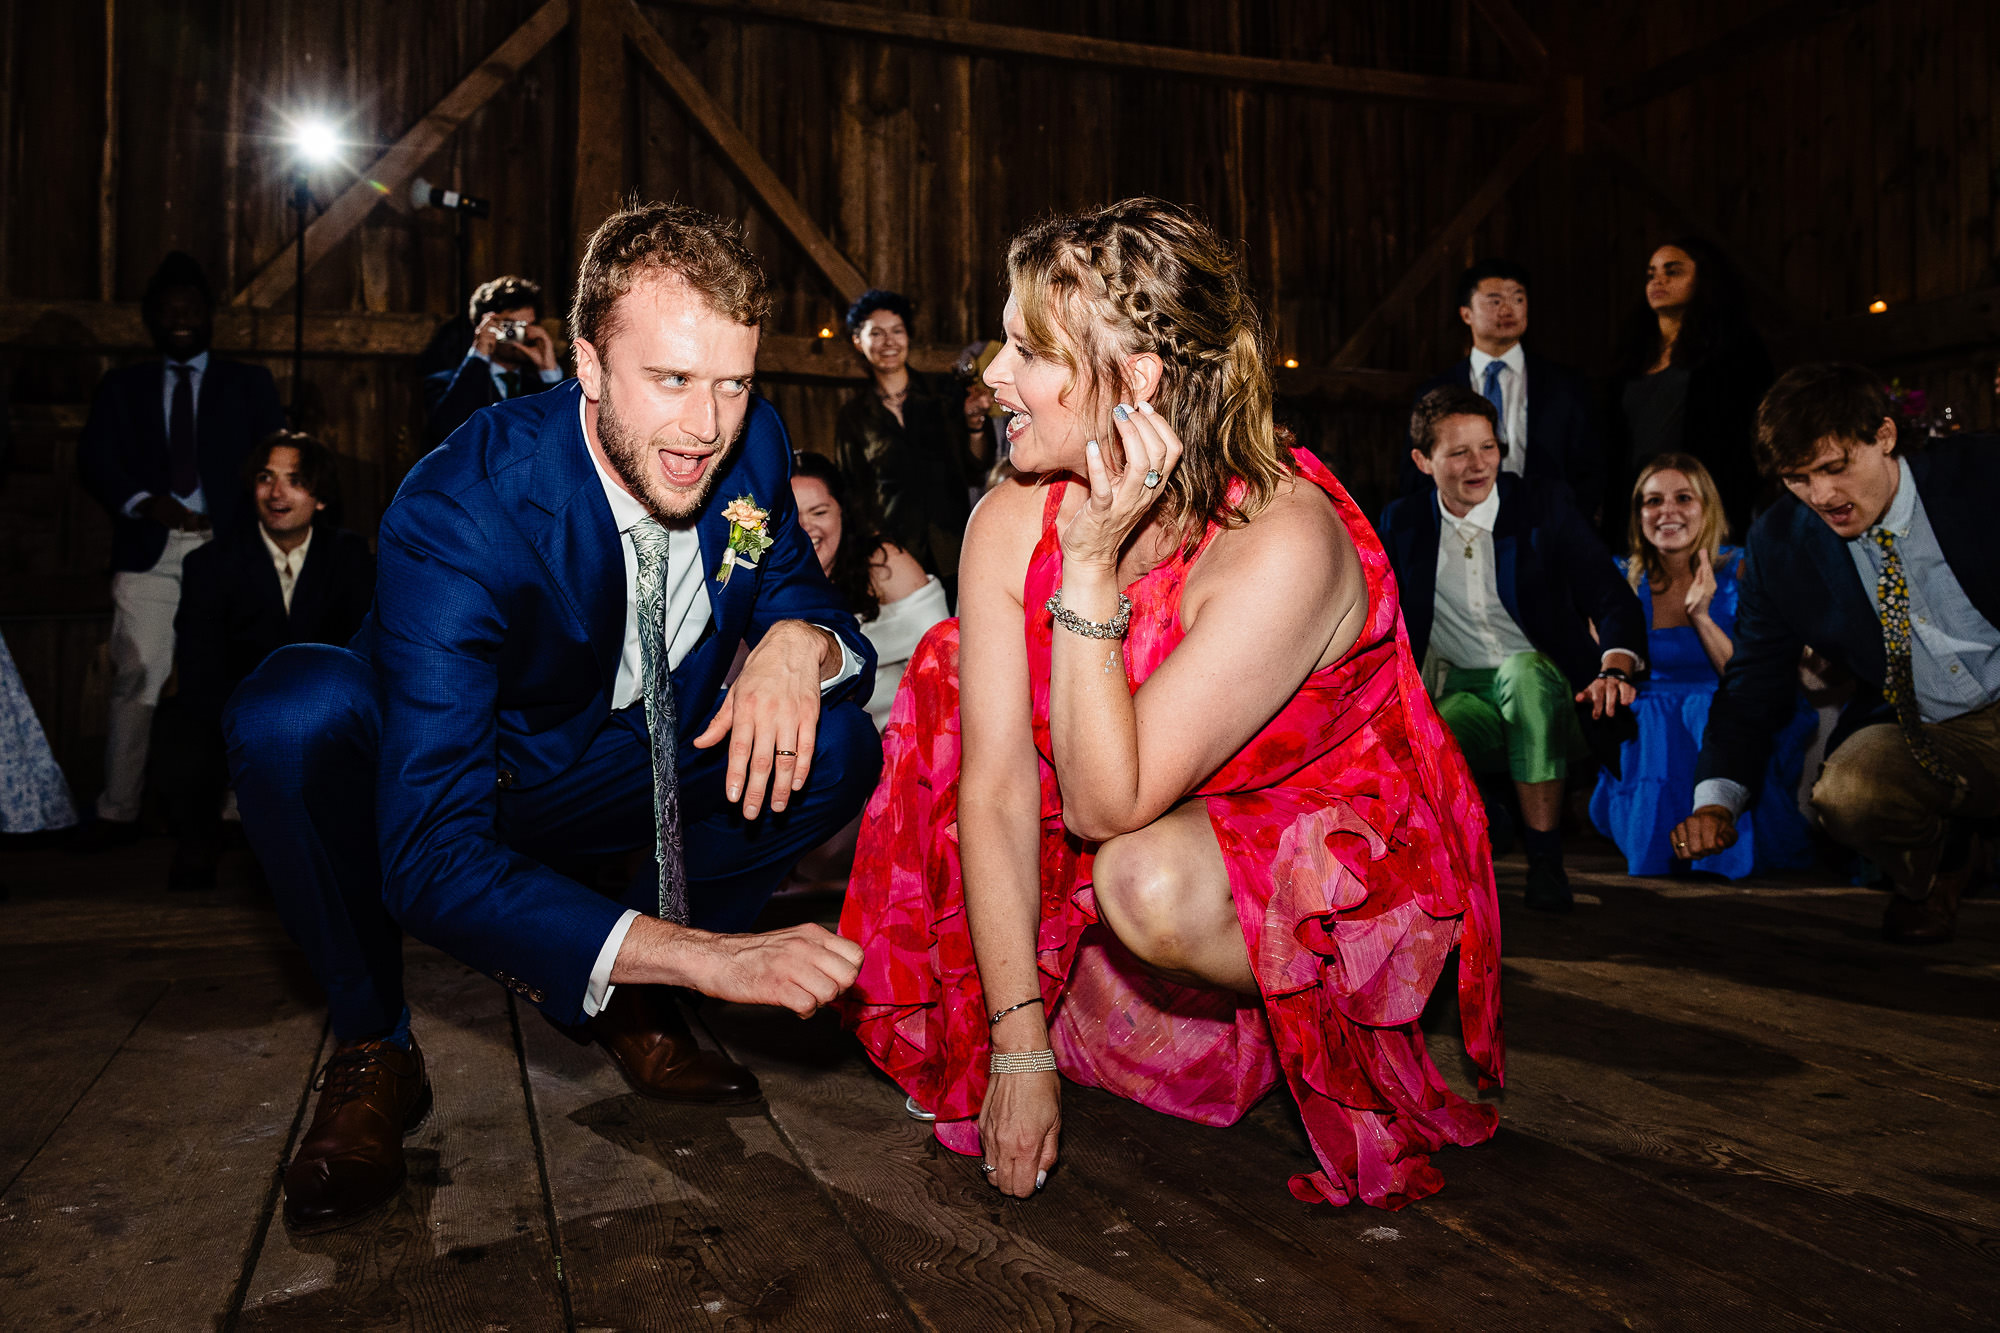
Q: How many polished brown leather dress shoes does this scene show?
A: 2